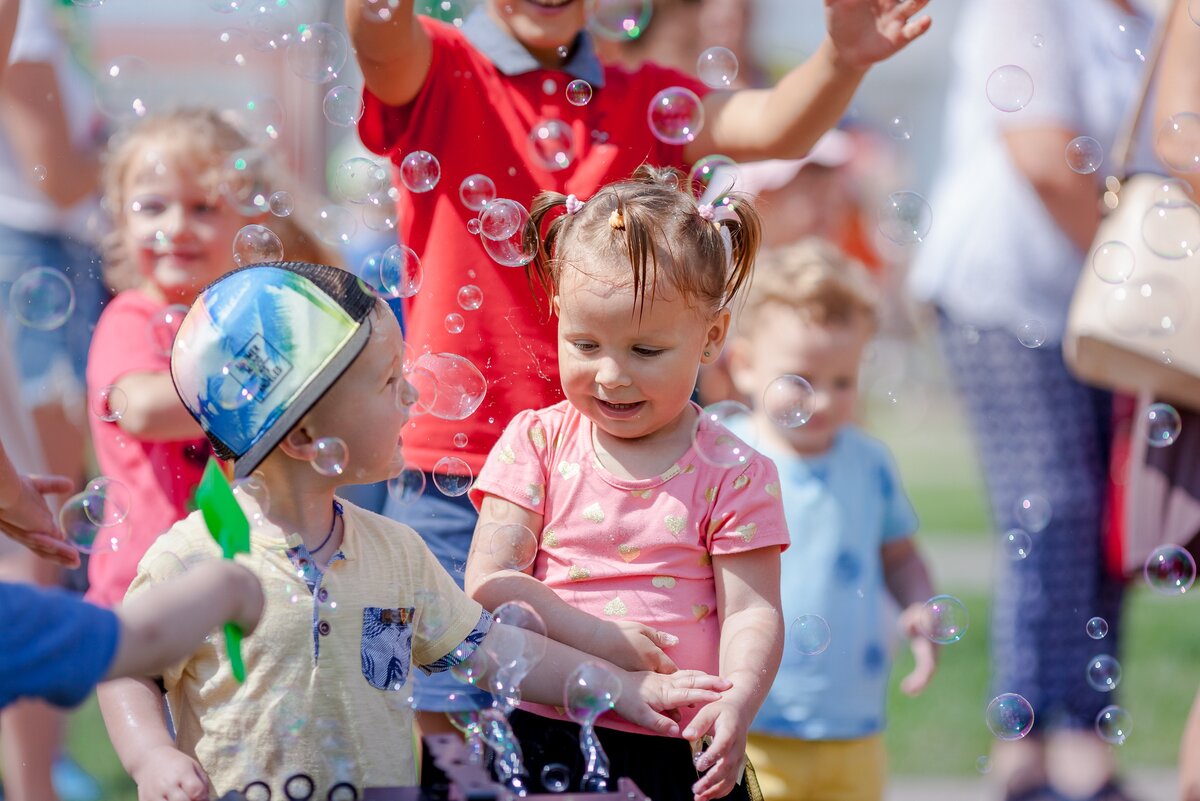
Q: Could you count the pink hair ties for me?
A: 2